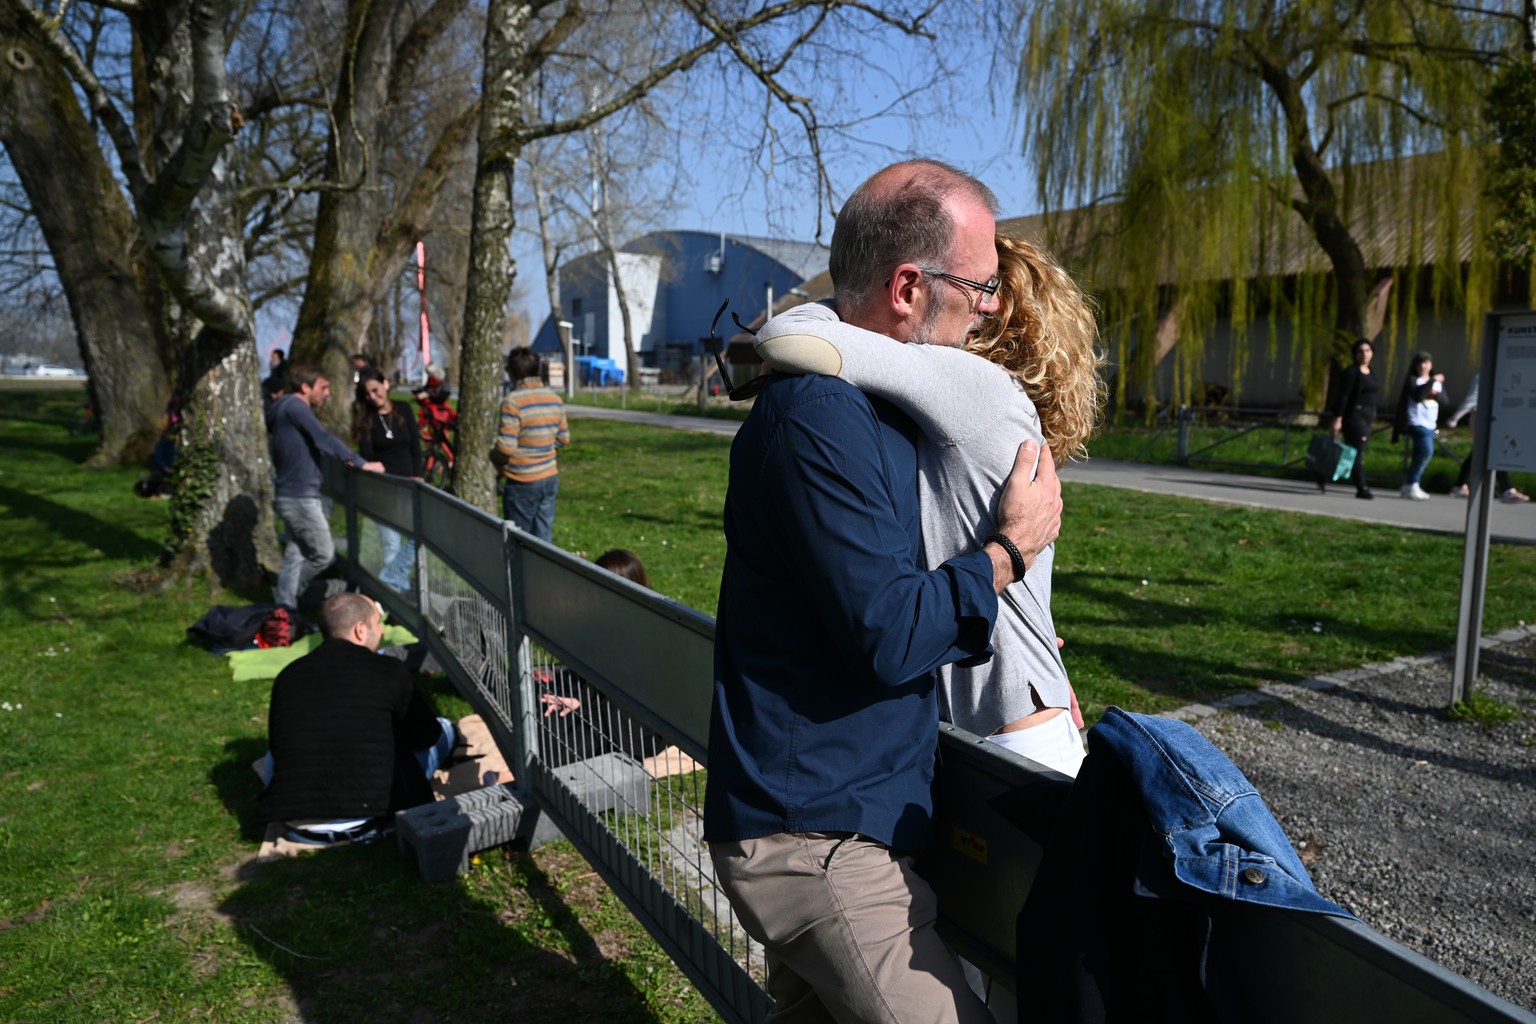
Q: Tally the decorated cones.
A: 0